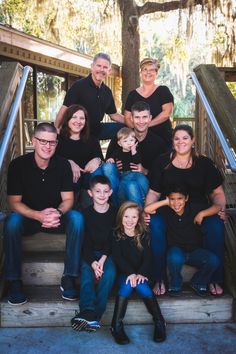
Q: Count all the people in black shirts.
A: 10